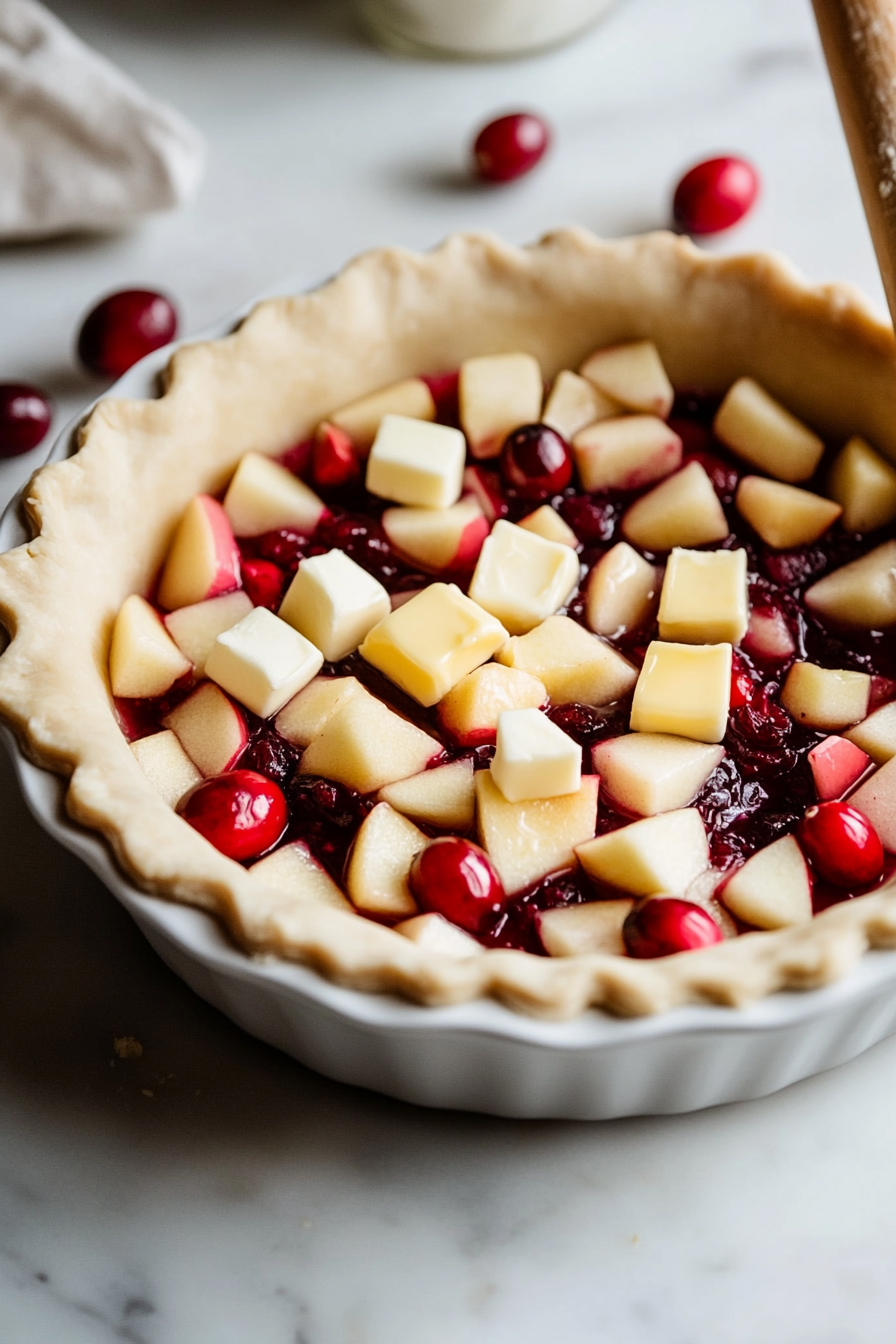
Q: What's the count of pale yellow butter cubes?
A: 8